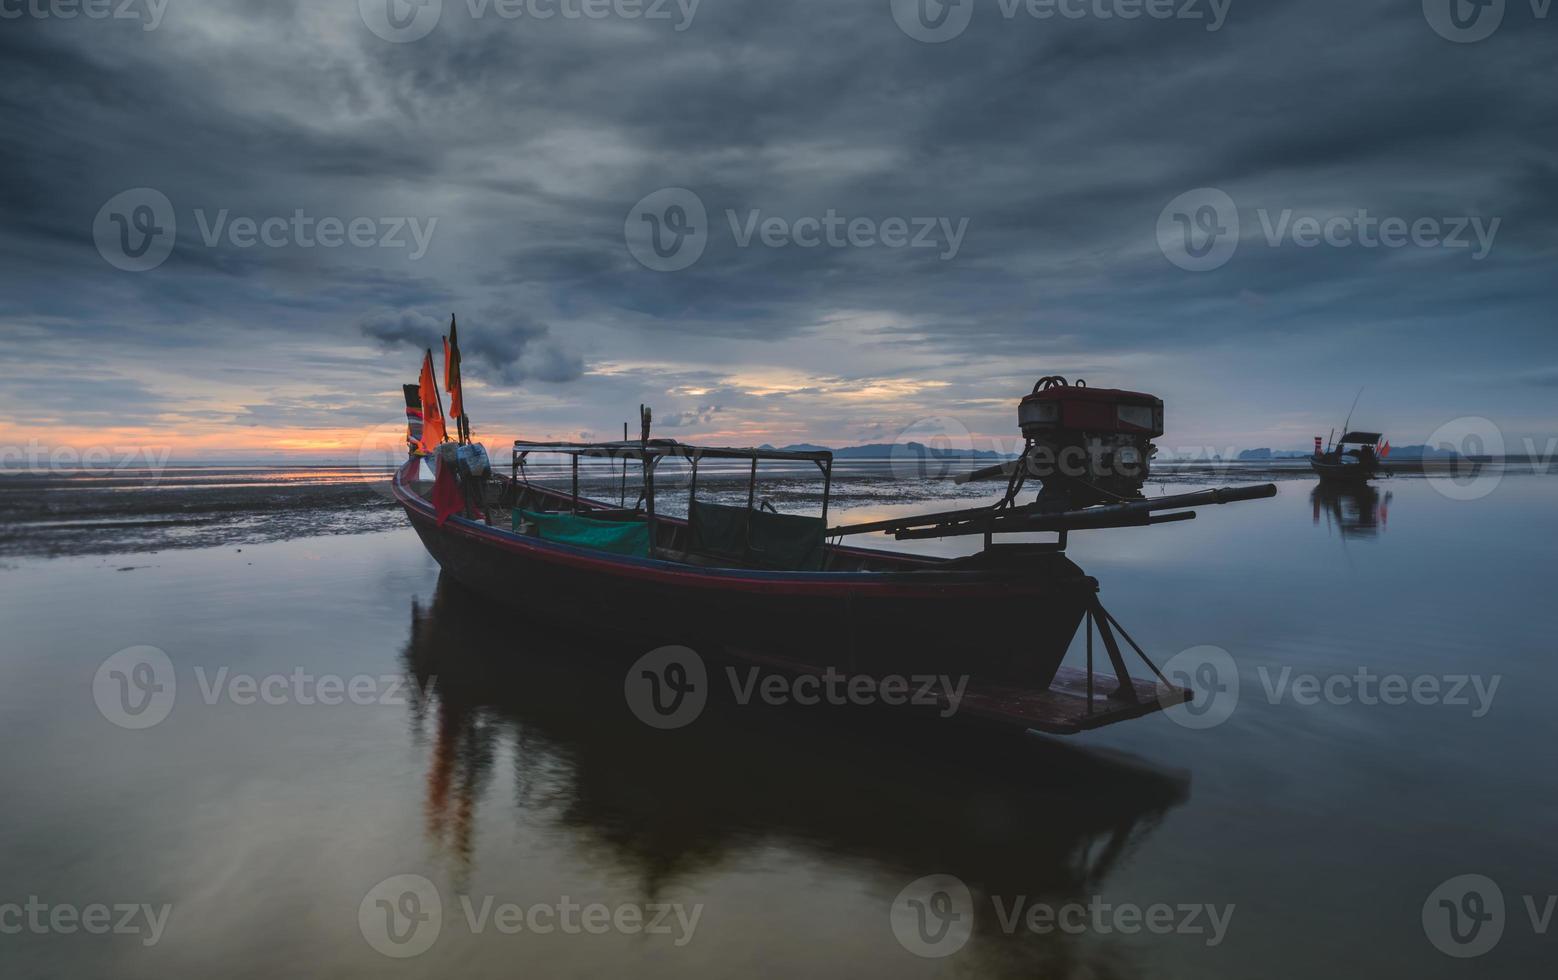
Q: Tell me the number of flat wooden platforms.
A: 1